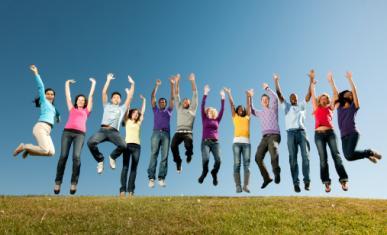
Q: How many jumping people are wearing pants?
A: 12